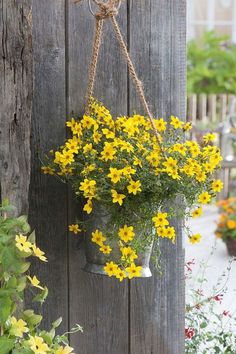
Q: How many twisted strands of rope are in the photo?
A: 2